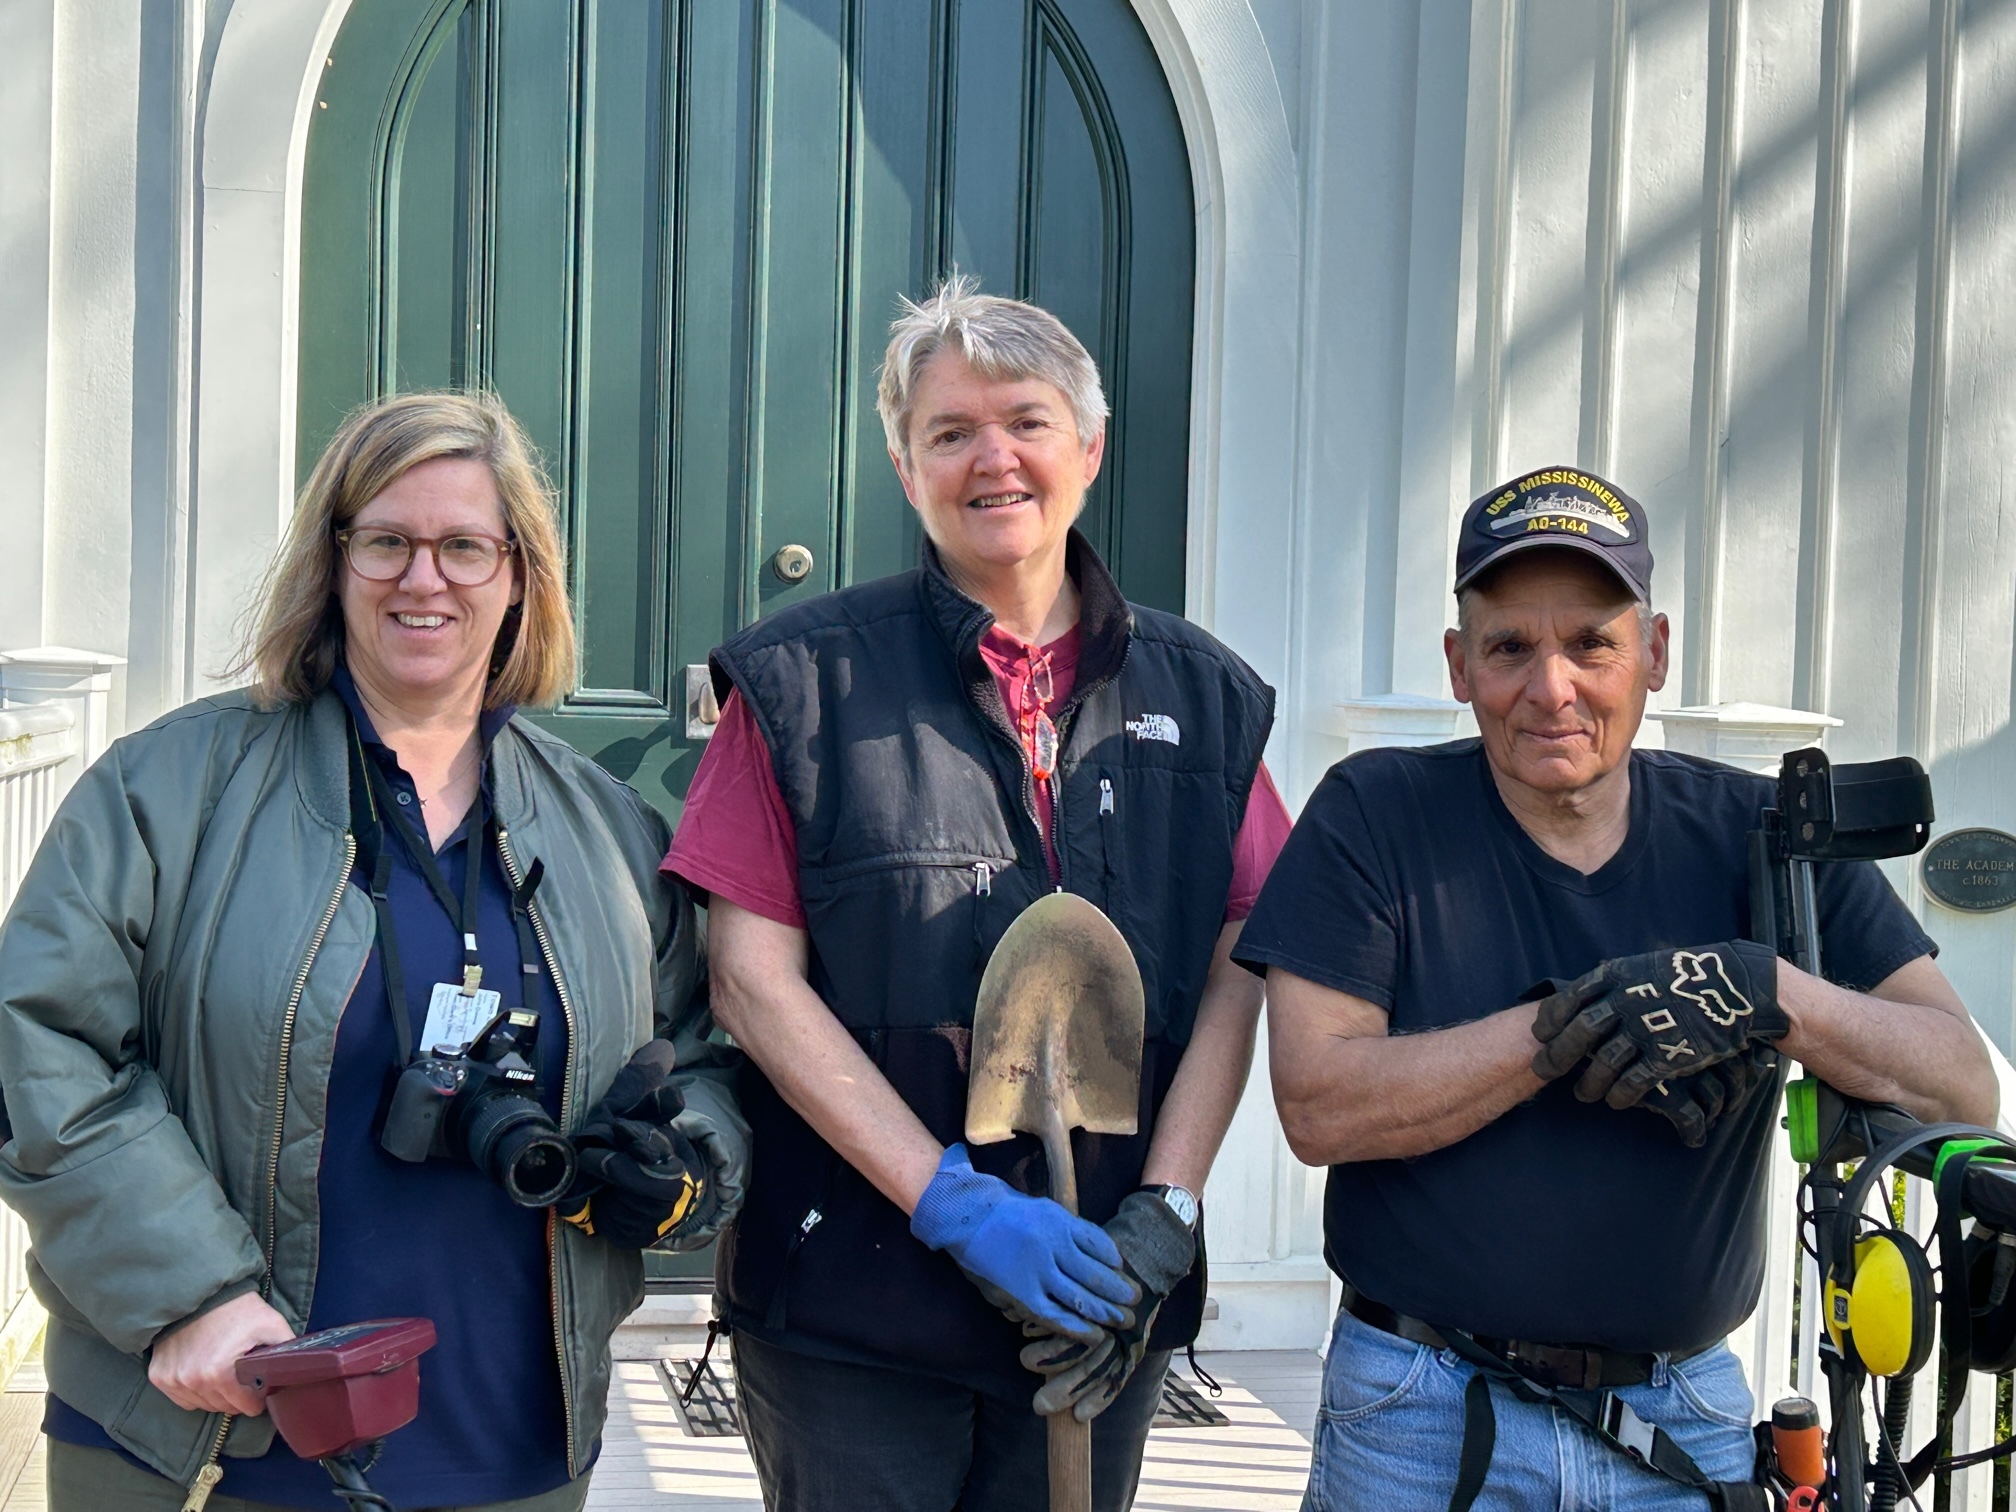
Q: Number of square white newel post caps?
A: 3